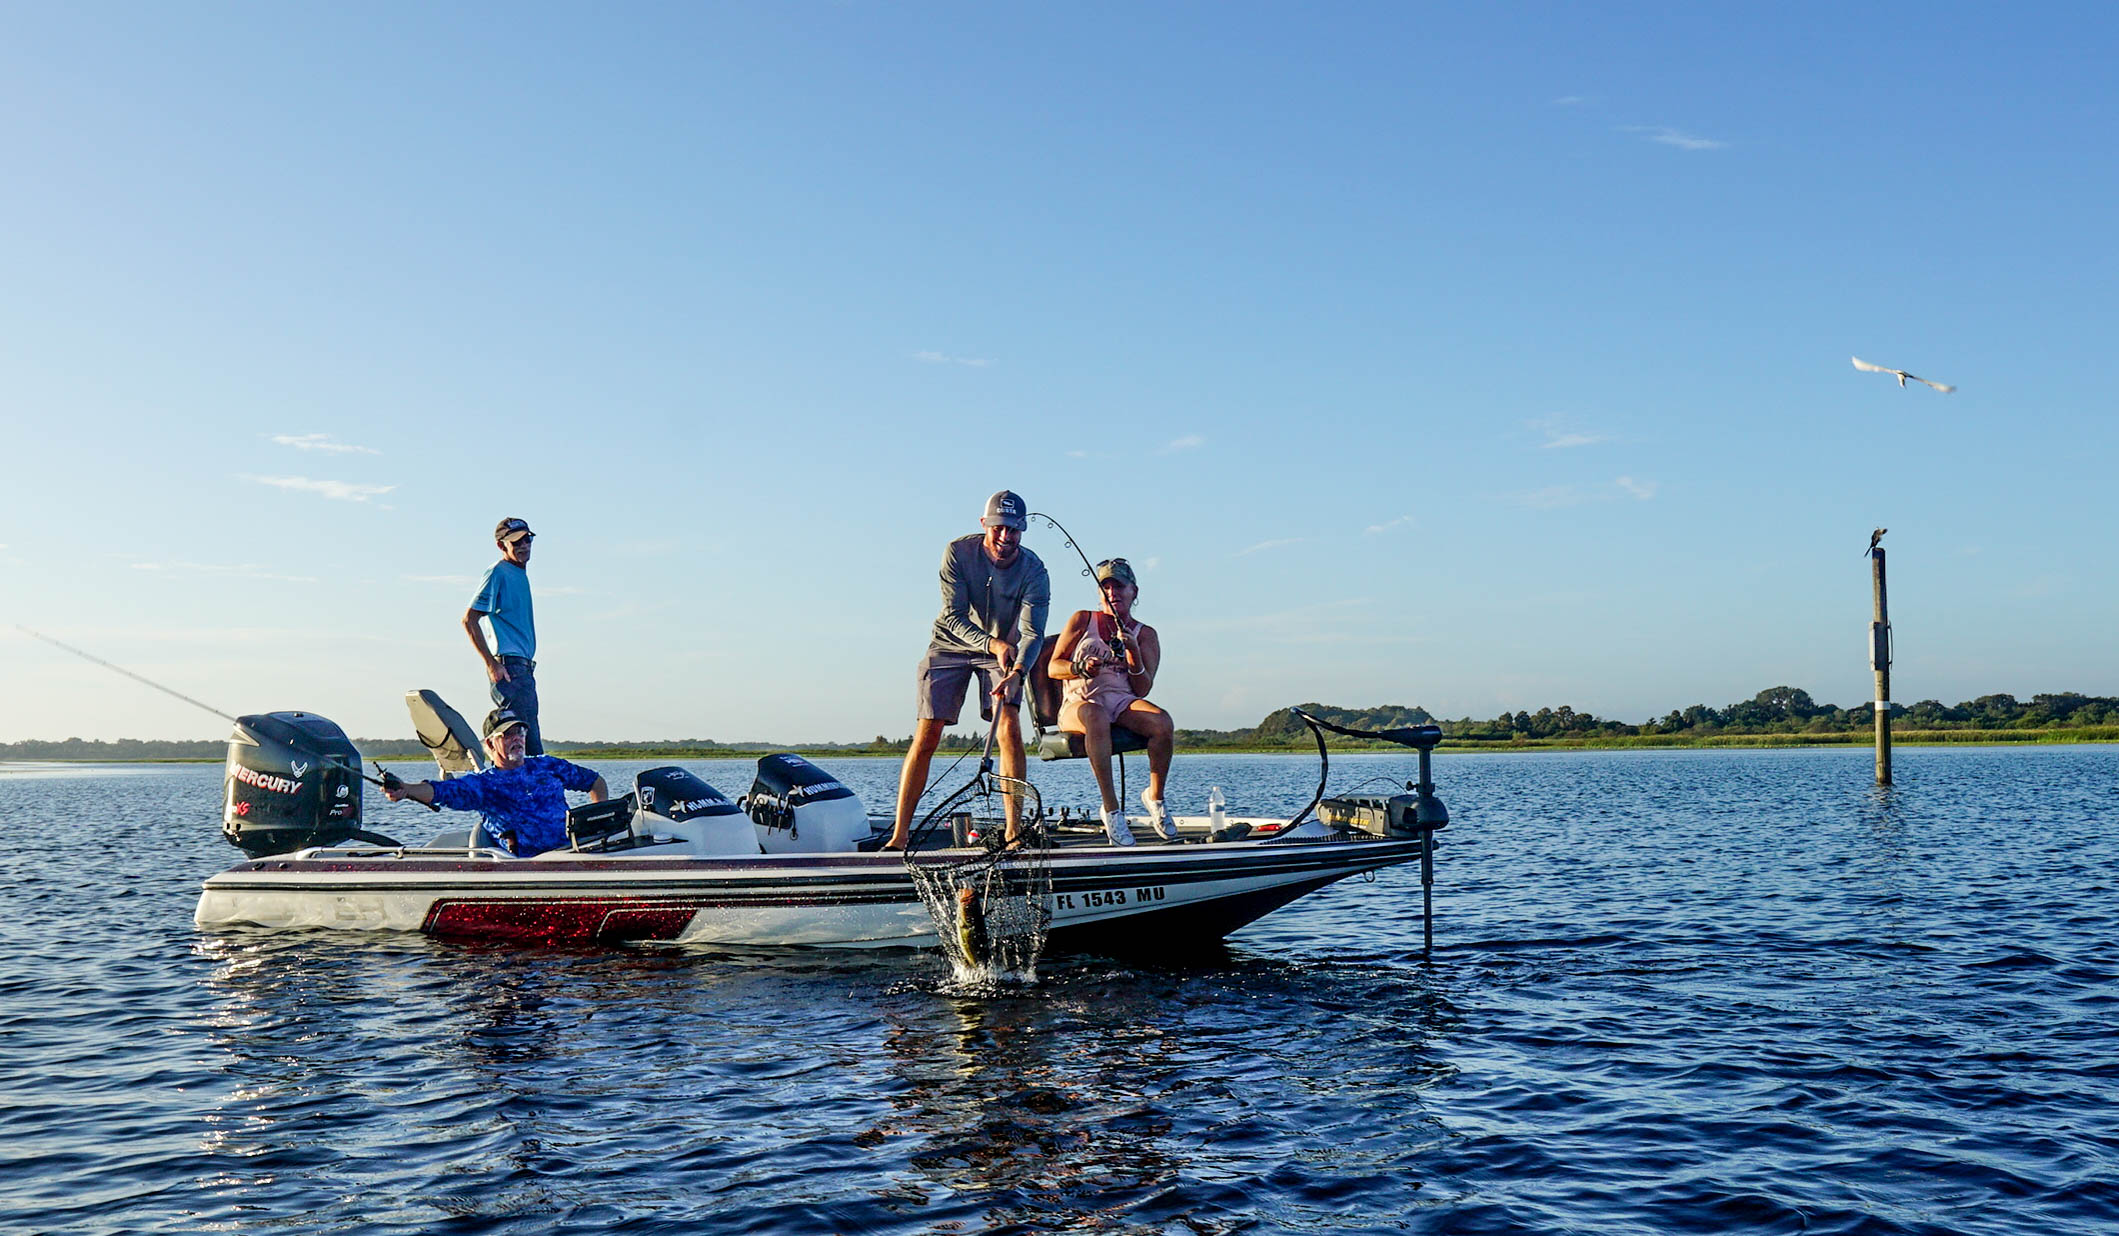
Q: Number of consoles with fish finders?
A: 2